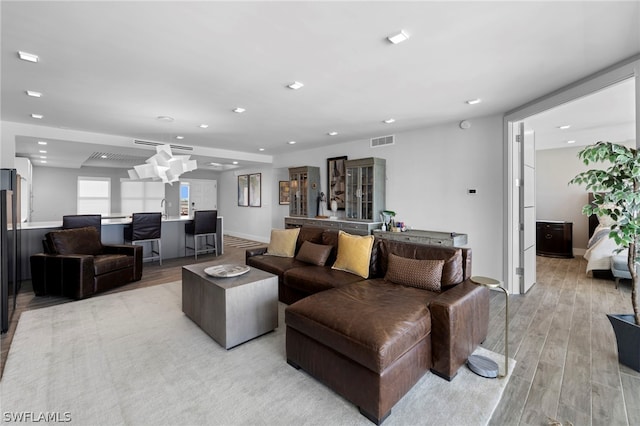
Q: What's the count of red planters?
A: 0